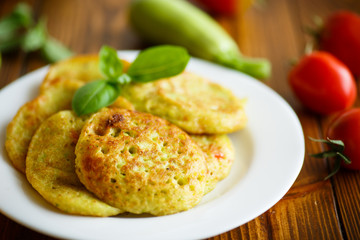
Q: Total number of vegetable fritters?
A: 6